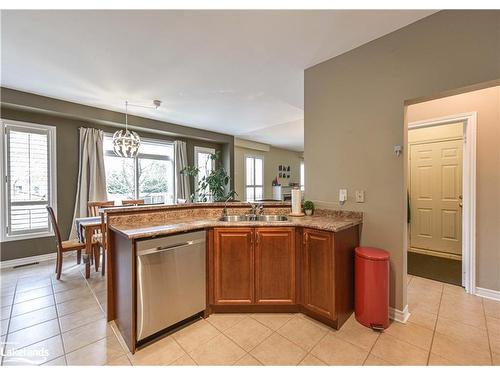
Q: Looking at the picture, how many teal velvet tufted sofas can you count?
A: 0